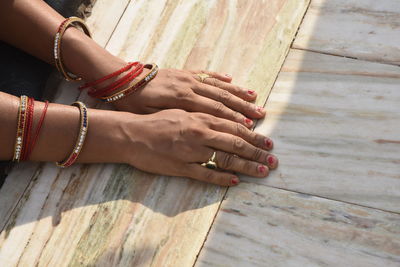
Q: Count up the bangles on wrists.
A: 10